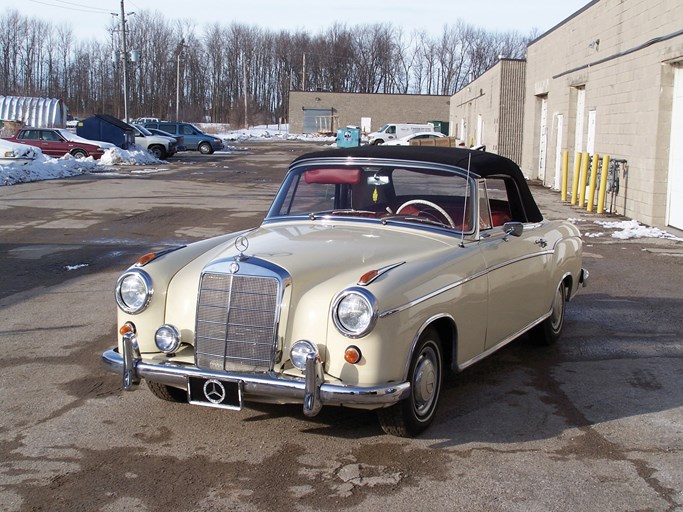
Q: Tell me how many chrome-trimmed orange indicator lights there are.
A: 4